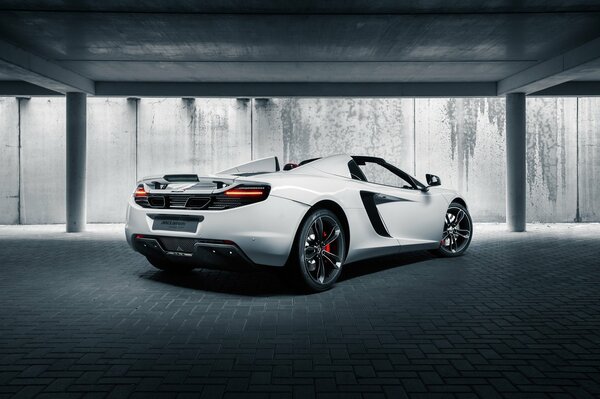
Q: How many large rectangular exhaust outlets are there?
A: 2